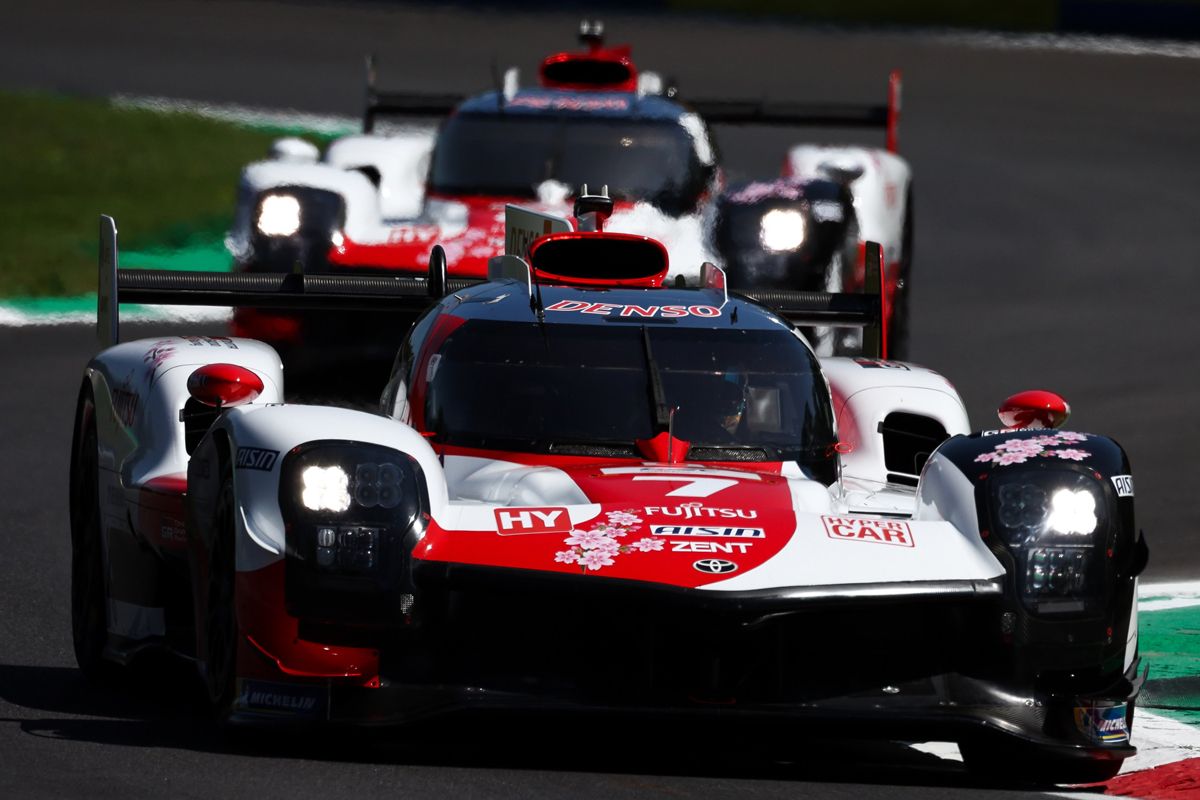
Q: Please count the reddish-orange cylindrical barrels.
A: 0